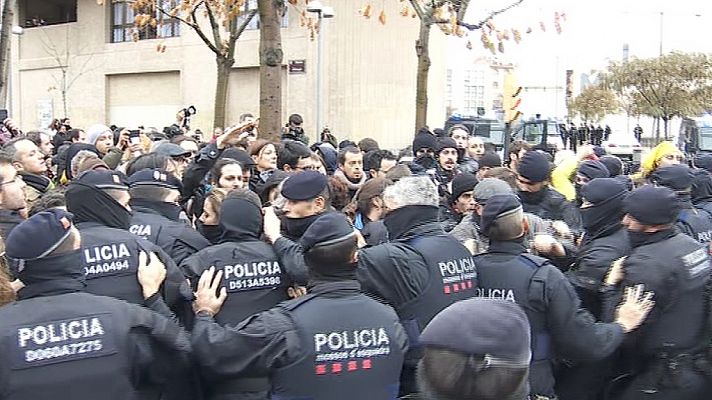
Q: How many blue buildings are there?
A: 0